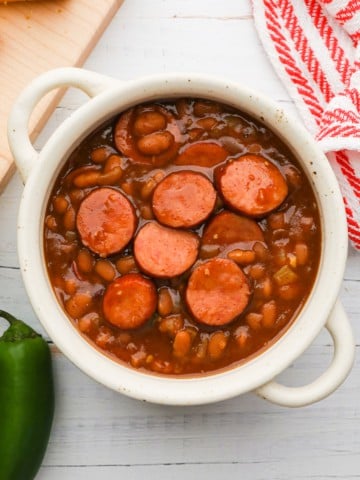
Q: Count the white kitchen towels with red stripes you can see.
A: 1